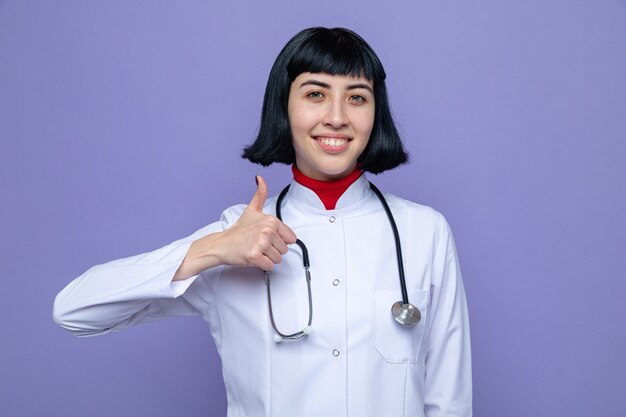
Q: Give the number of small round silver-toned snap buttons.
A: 3